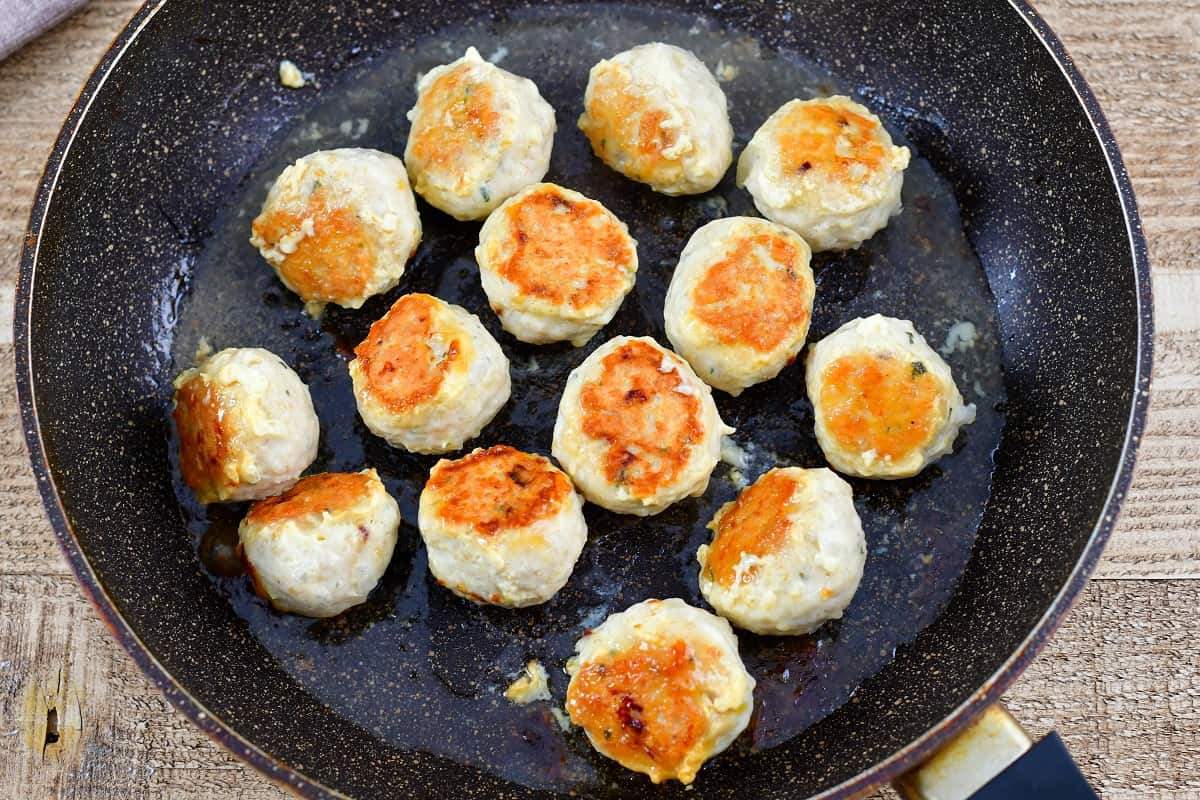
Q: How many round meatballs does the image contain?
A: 14